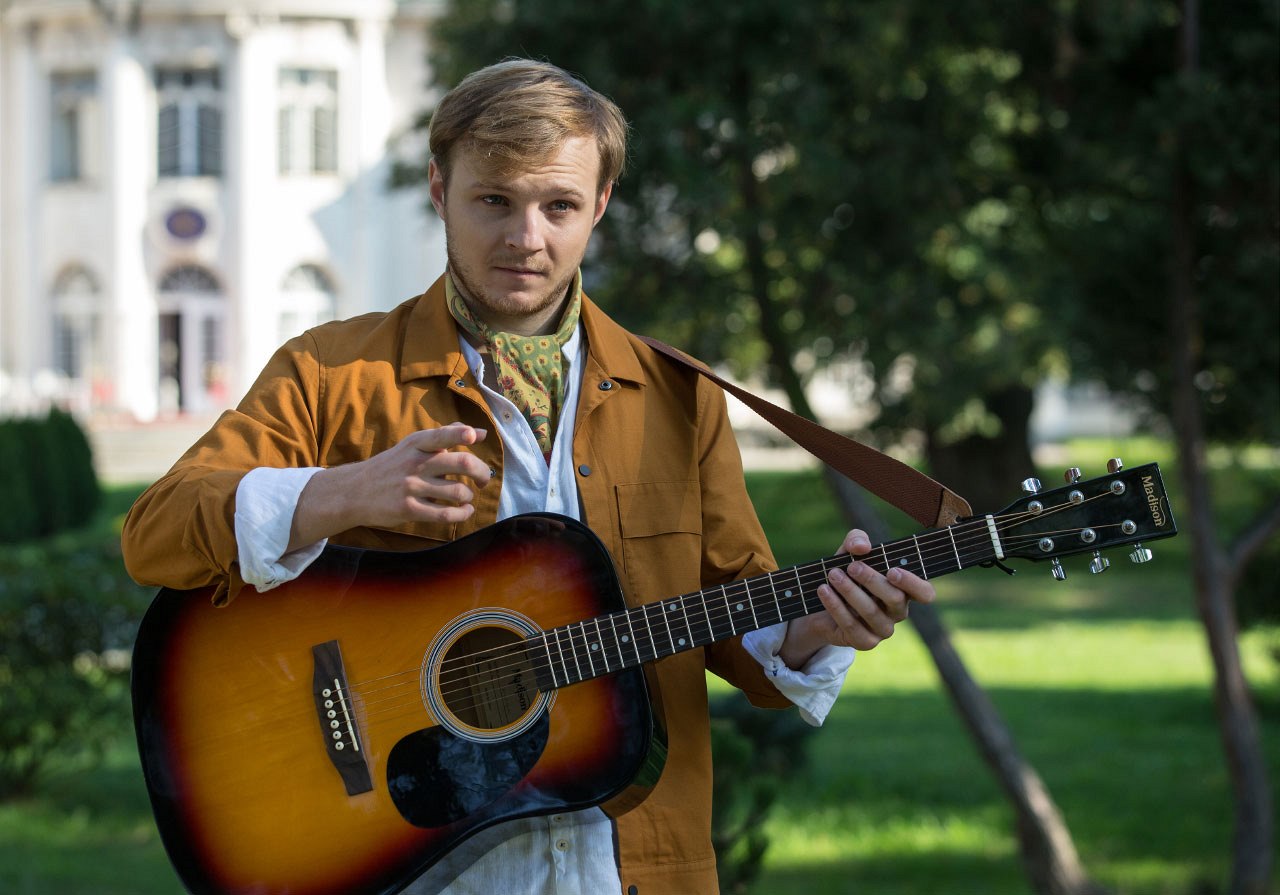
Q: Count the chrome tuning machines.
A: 6